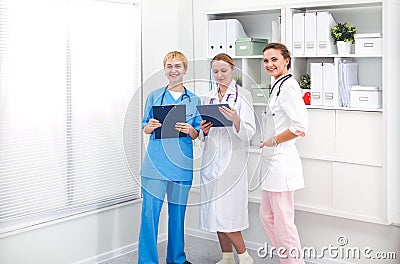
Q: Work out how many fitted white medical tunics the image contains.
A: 1